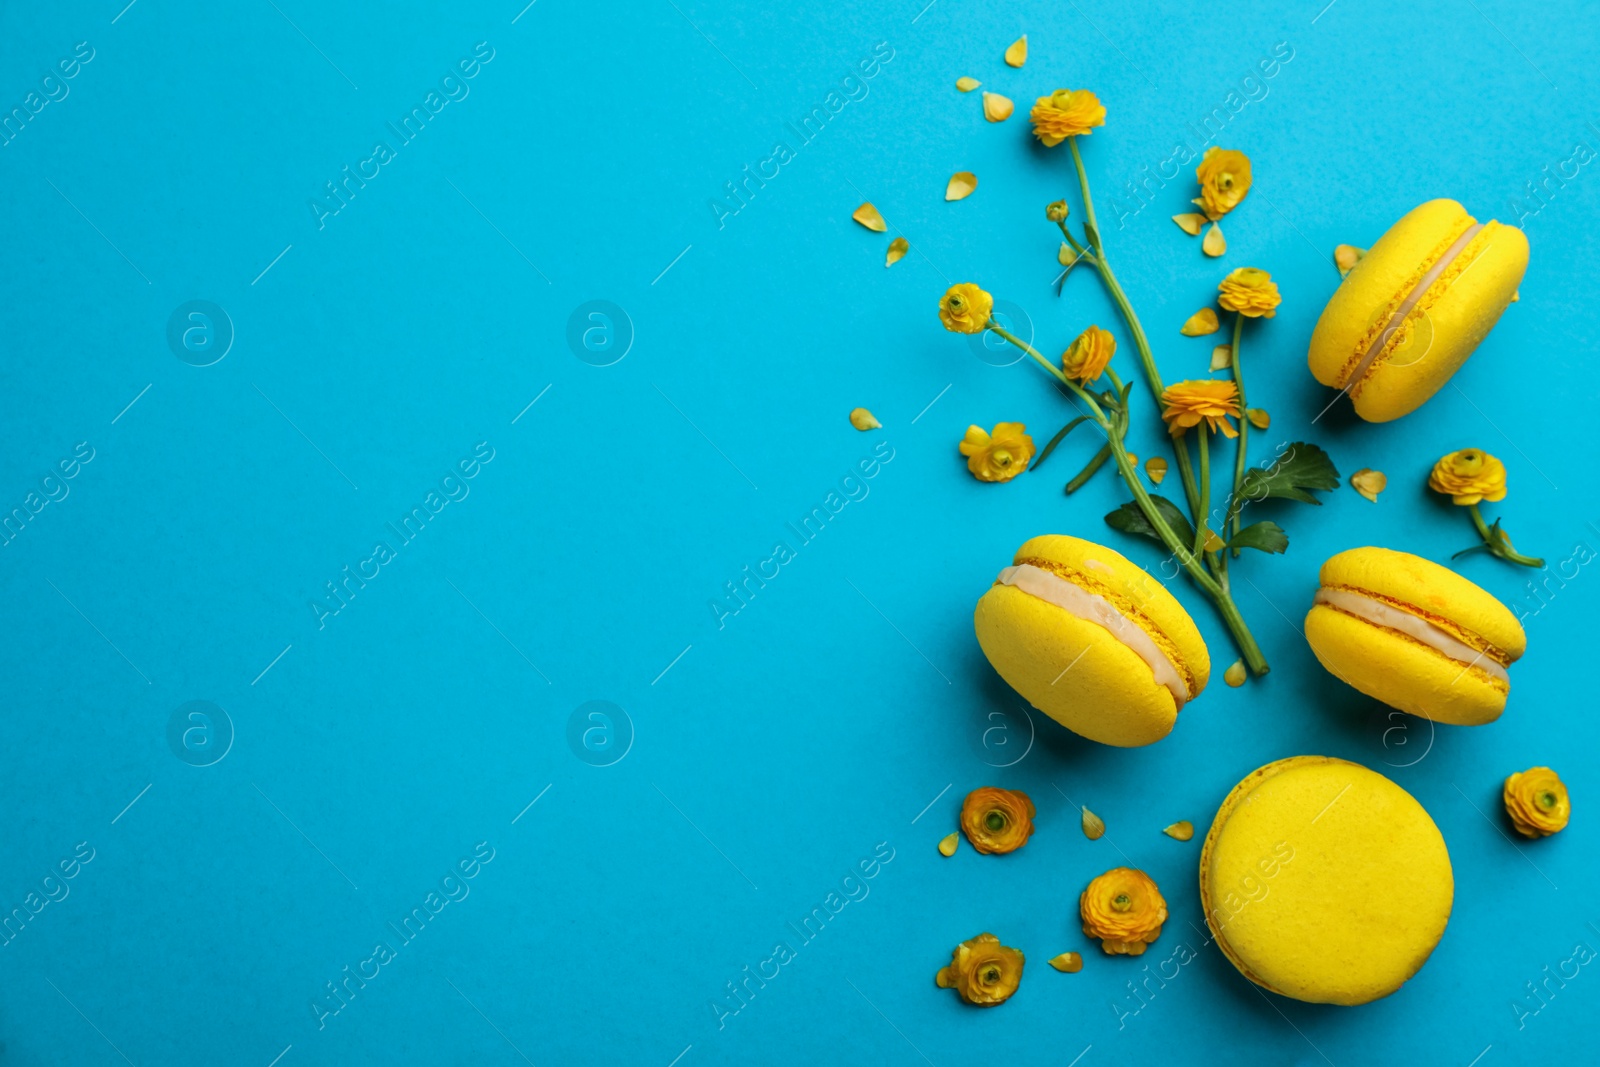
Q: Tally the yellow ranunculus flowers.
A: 12